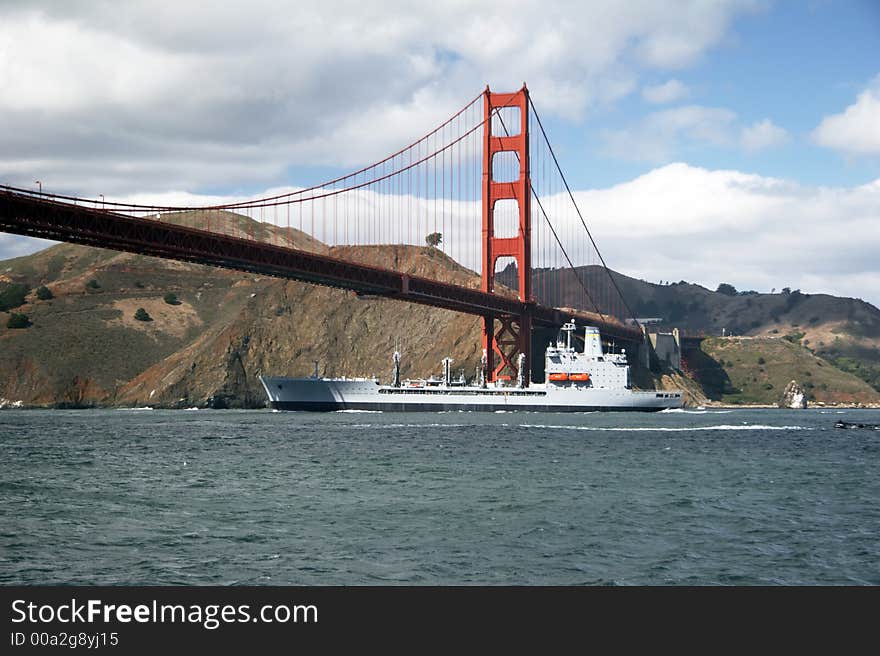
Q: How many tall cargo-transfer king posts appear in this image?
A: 4